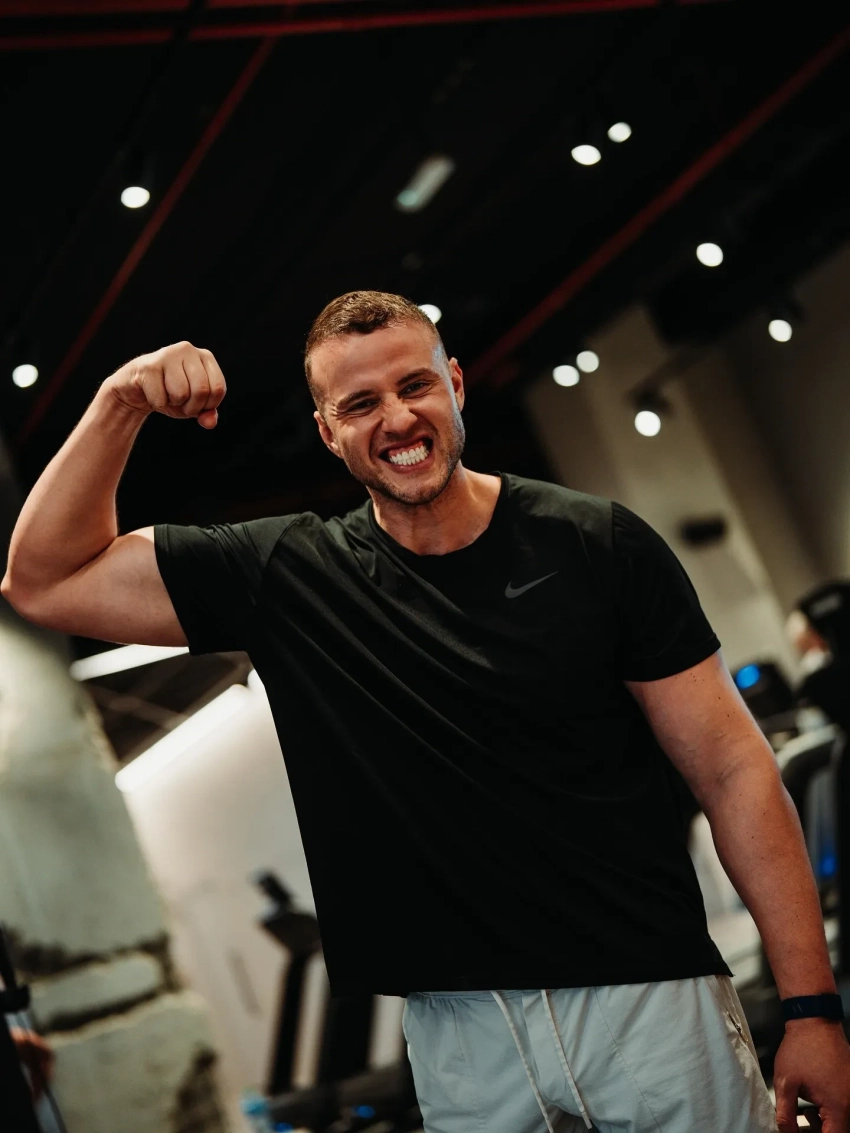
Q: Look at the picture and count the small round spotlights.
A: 10